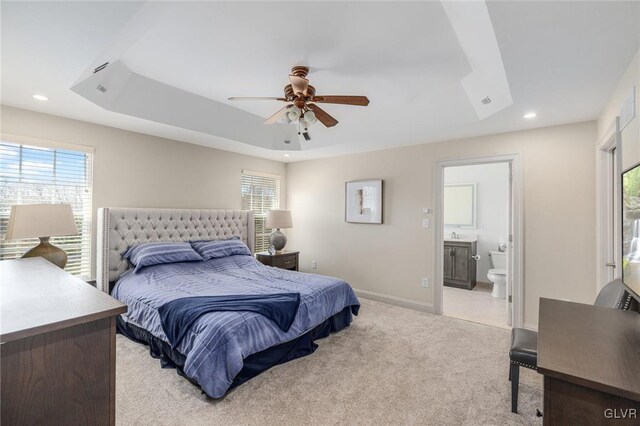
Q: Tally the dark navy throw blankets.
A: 1